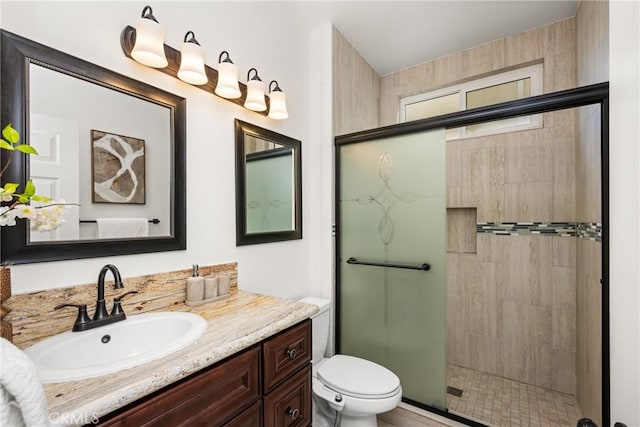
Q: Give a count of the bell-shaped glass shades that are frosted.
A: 5